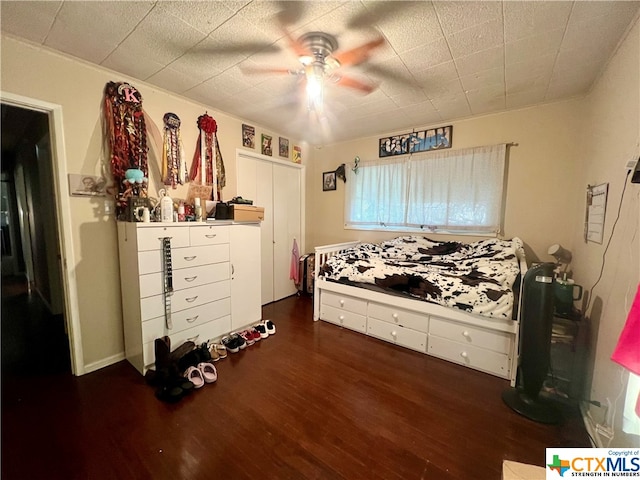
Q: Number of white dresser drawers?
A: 7